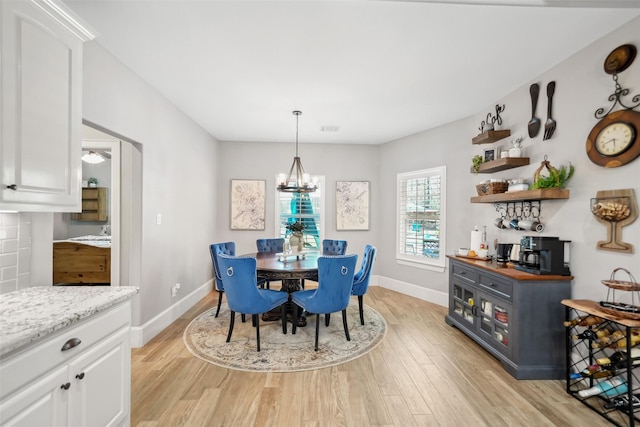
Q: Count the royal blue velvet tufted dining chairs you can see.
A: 6